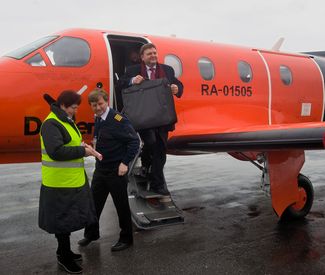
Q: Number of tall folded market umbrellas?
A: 0